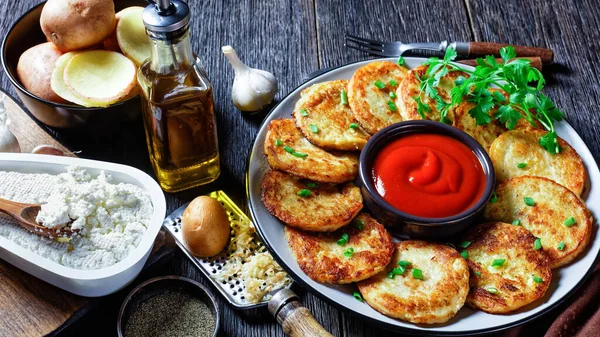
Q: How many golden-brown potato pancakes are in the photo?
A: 11